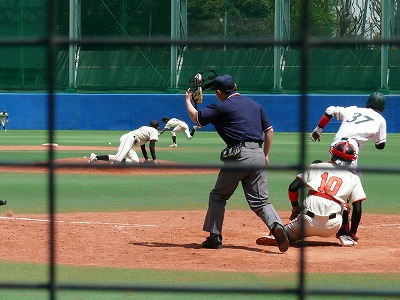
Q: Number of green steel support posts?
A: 4